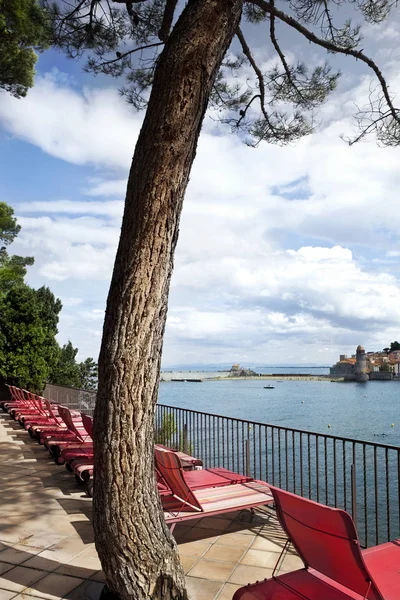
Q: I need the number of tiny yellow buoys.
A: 3